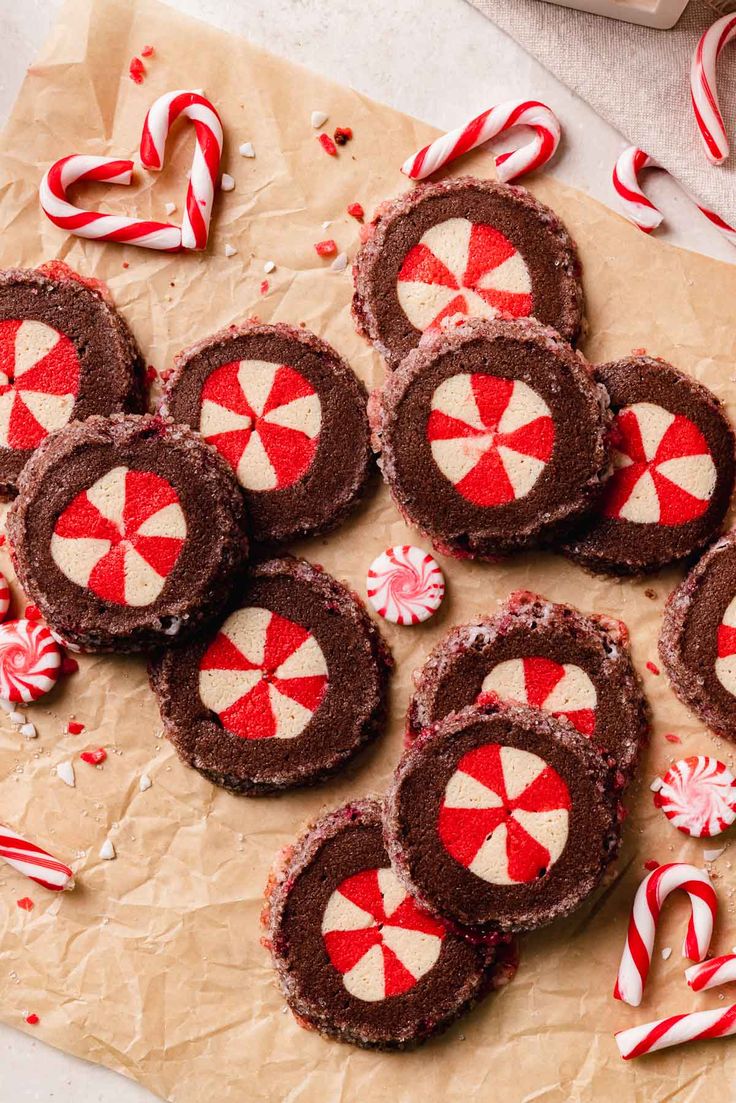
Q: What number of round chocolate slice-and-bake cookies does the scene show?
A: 11